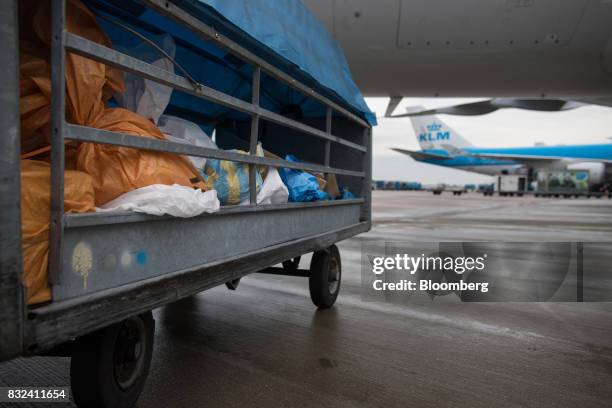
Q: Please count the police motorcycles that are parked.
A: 0